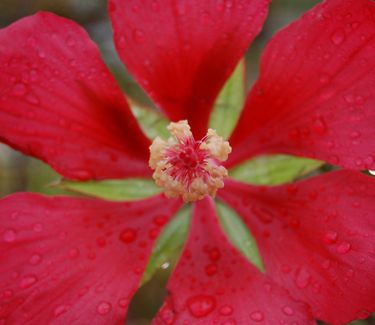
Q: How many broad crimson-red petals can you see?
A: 6